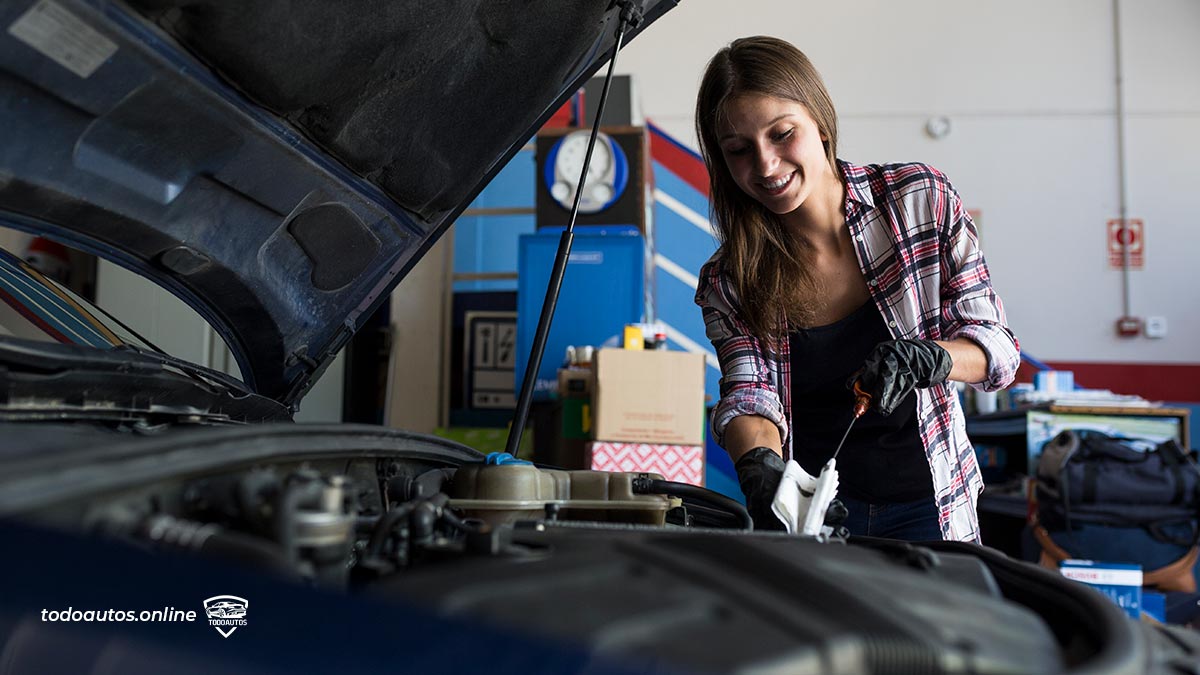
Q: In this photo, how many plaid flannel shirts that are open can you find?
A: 1